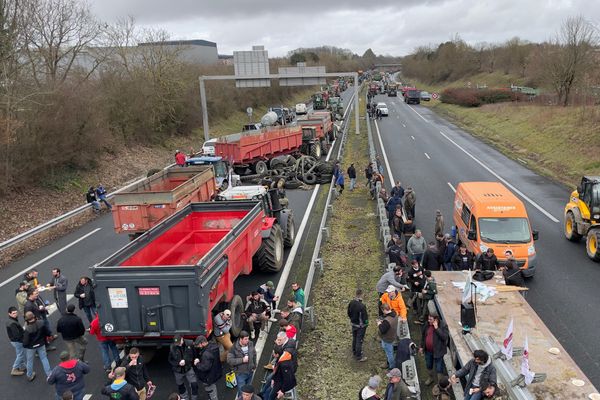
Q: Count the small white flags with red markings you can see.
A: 2